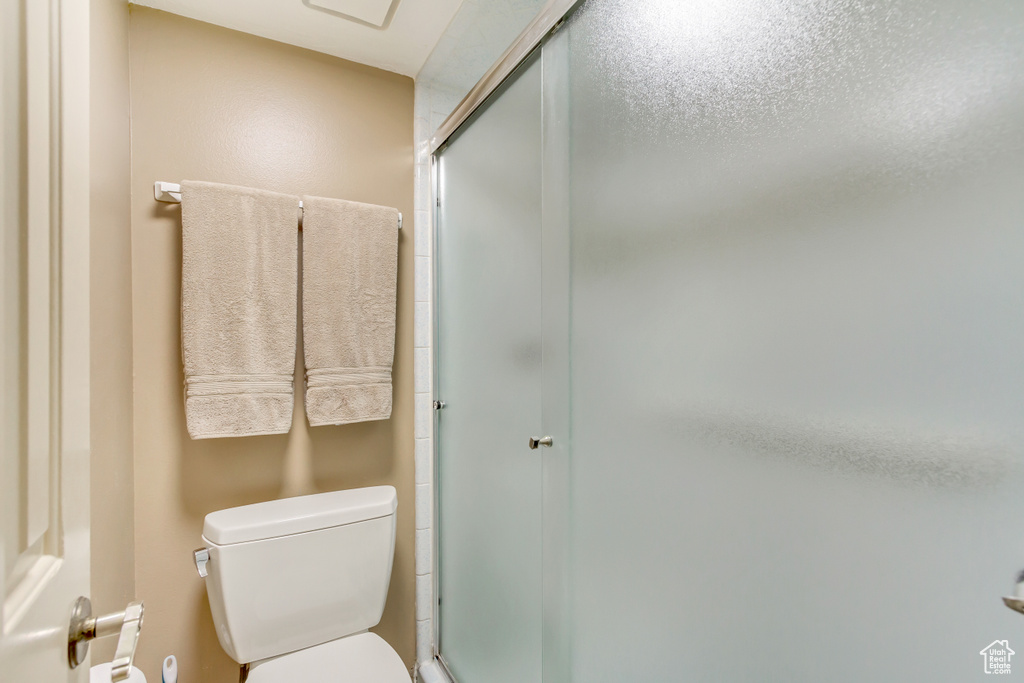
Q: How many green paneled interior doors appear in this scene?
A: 0